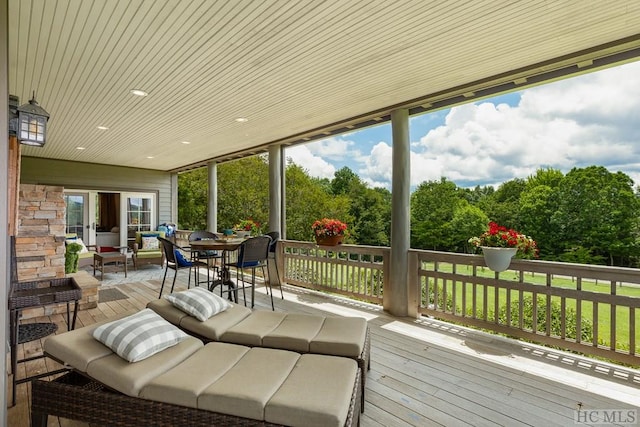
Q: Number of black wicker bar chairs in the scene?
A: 4